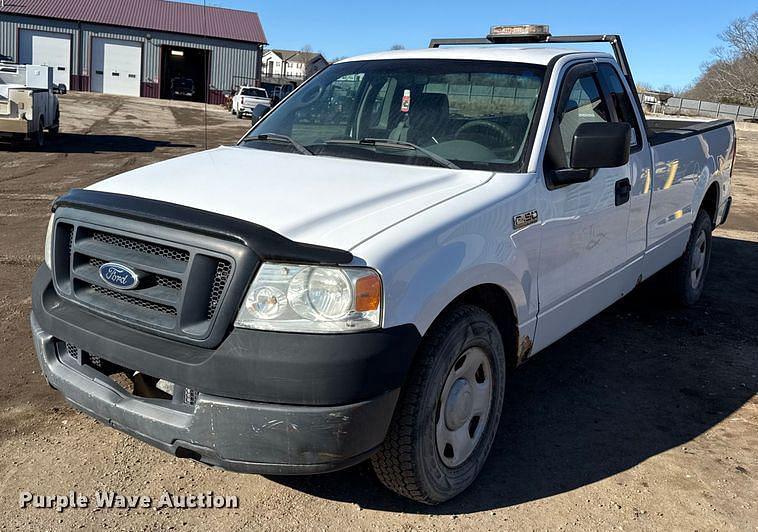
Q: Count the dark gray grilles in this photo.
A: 1